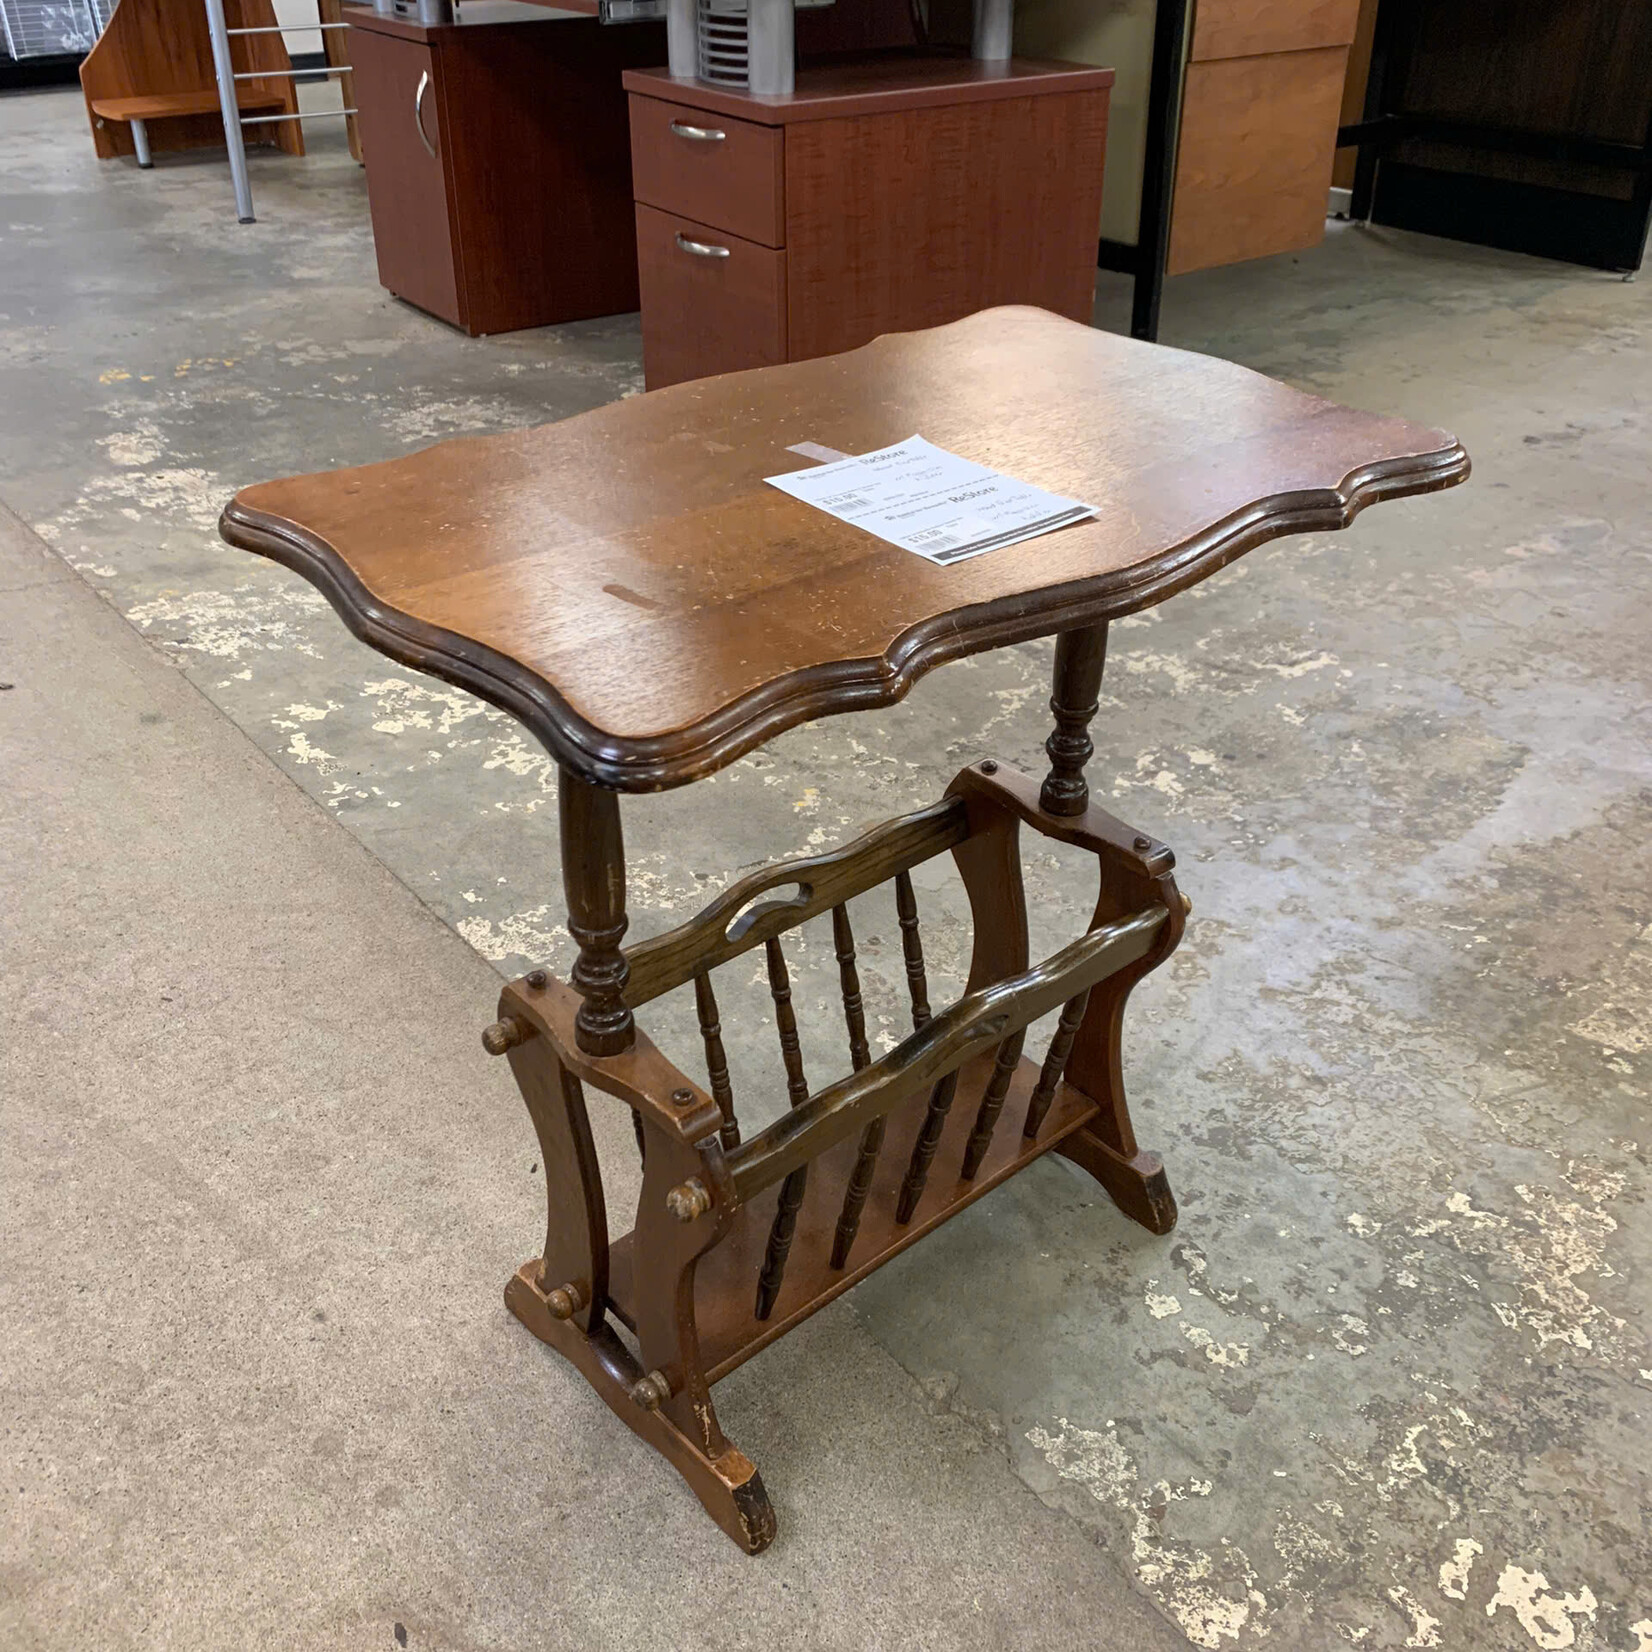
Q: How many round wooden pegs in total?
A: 5